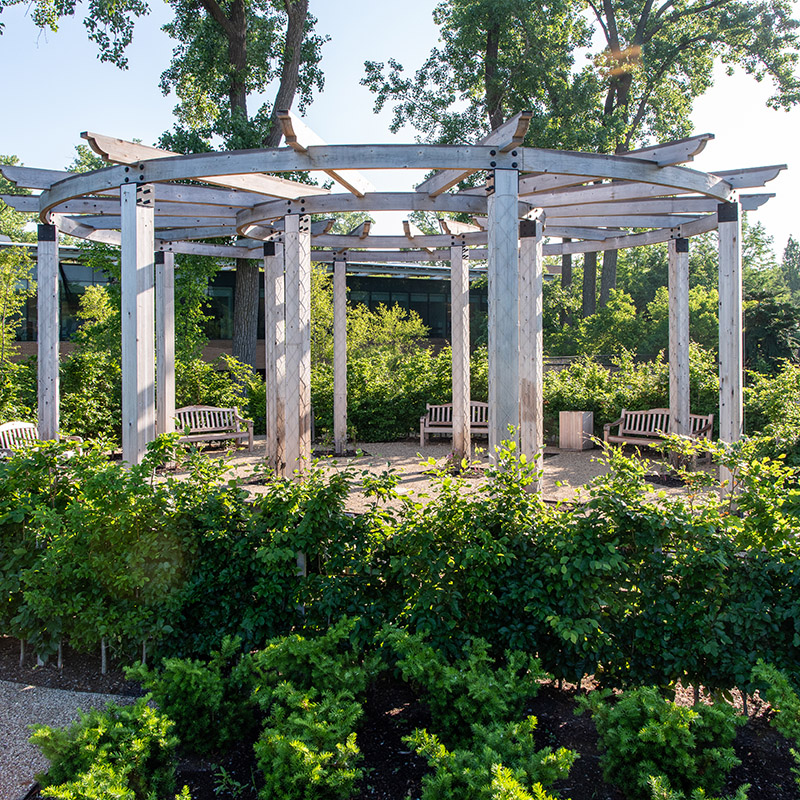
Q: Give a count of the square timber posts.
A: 11